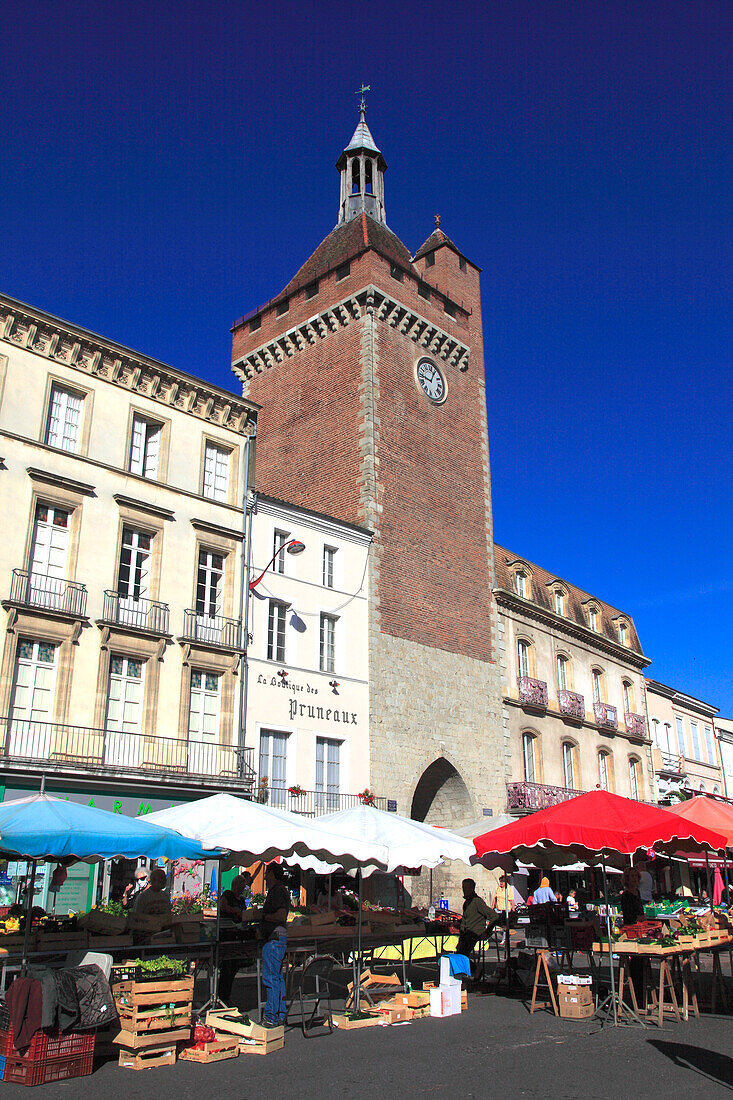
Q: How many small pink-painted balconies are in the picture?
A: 4